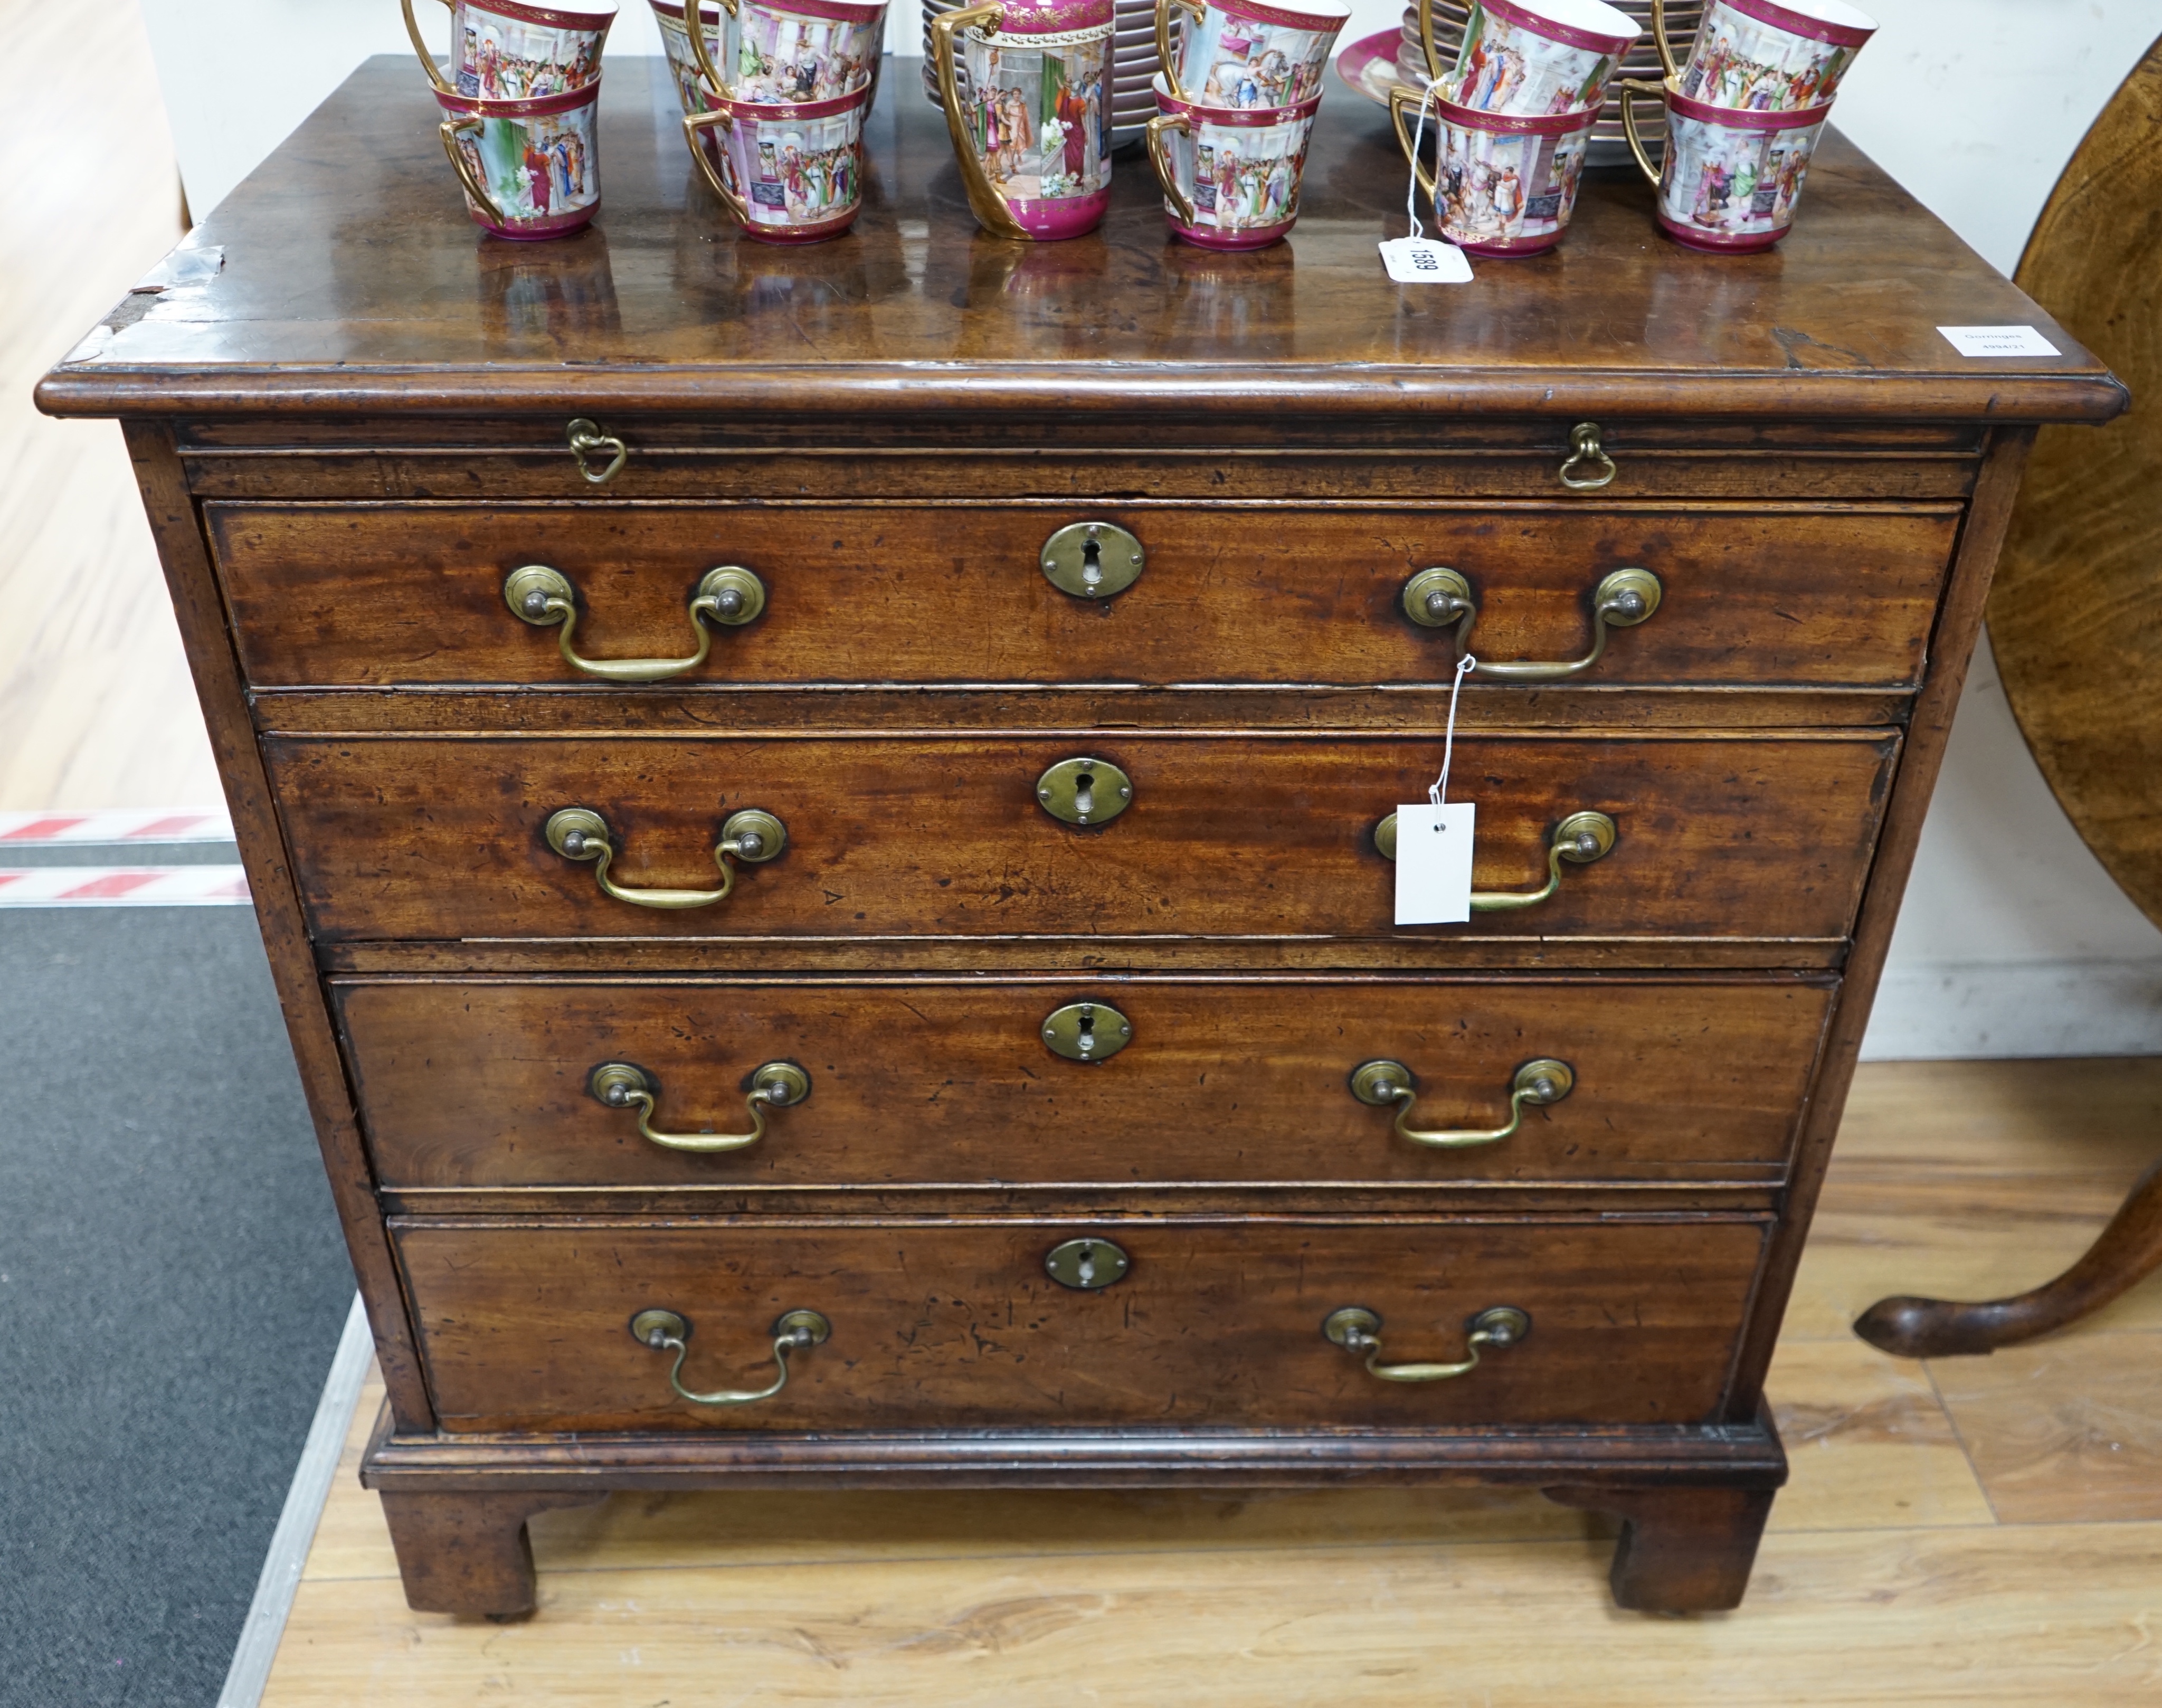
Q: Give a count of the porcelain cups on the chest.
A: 10